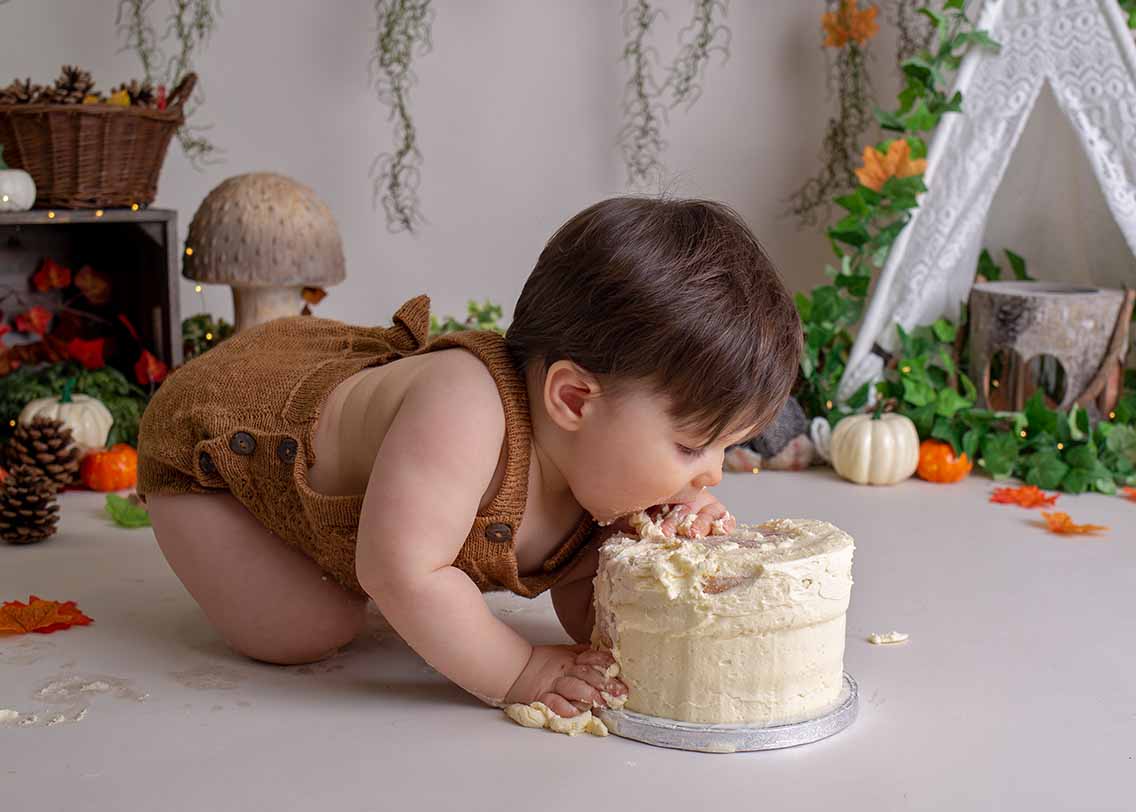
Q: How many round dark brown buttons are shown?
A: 4